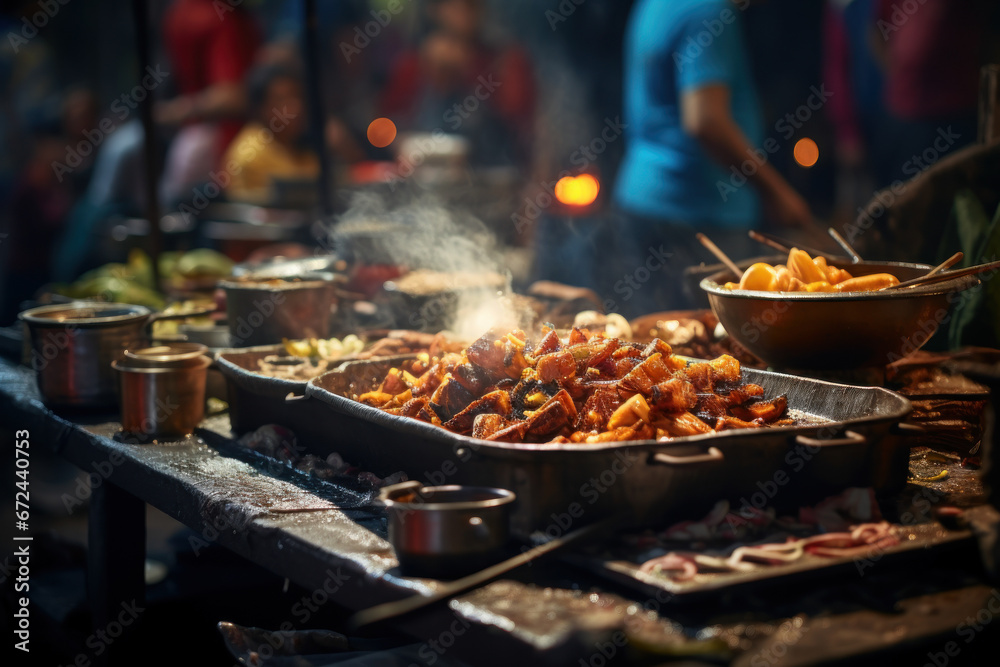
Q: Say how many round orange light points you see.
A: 3